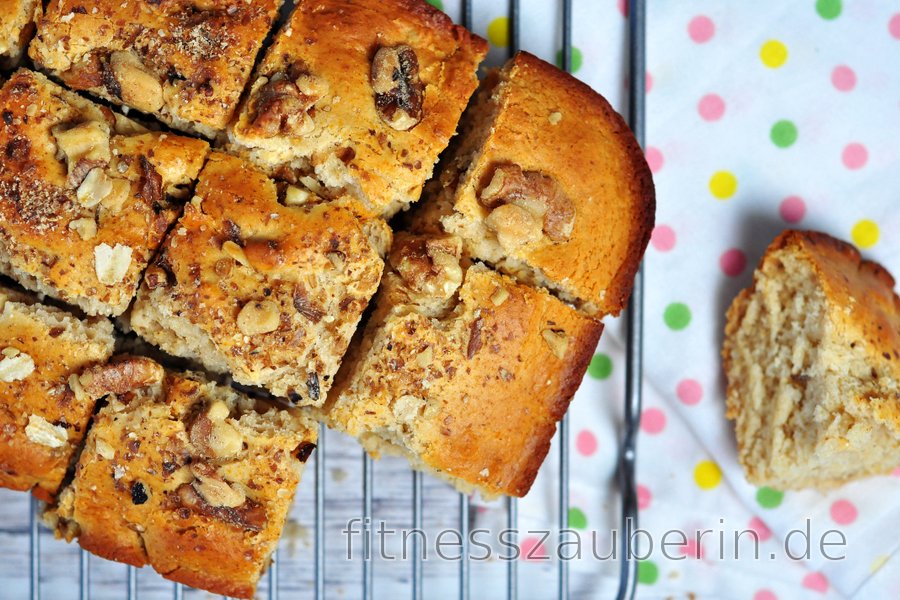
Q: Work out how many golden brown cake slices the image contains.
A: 10